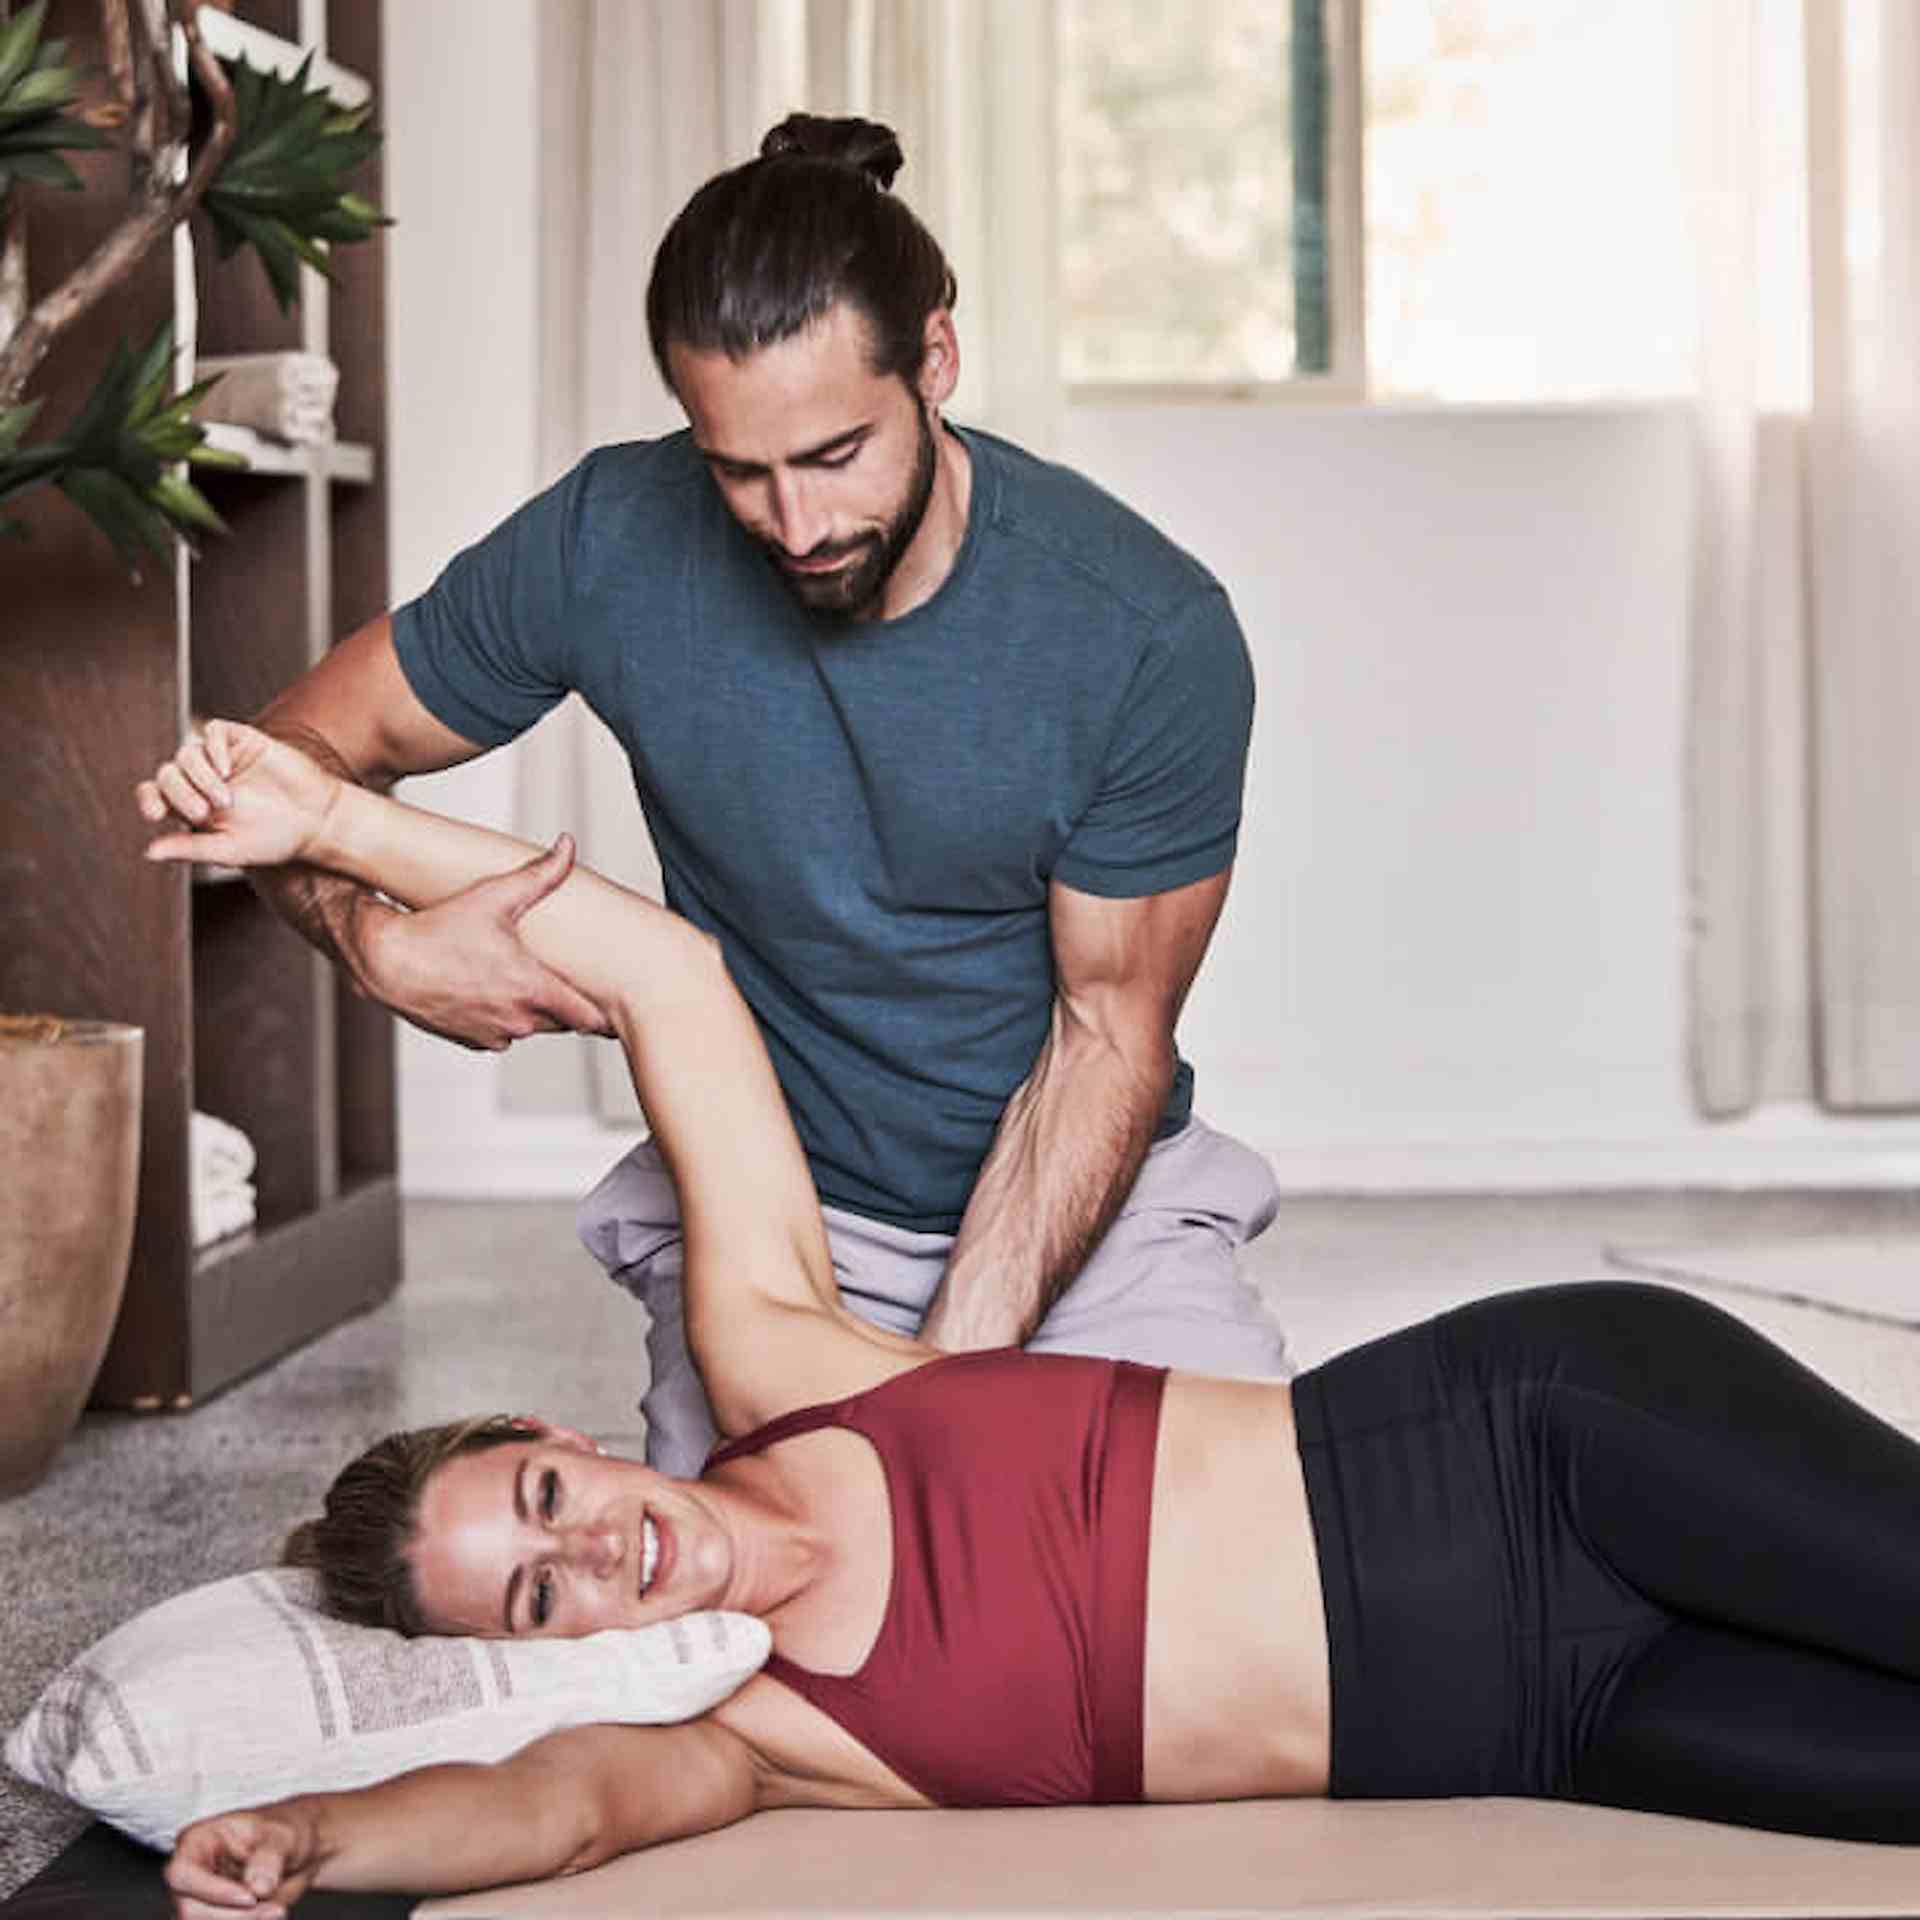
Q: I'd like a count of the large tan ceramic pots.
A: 1